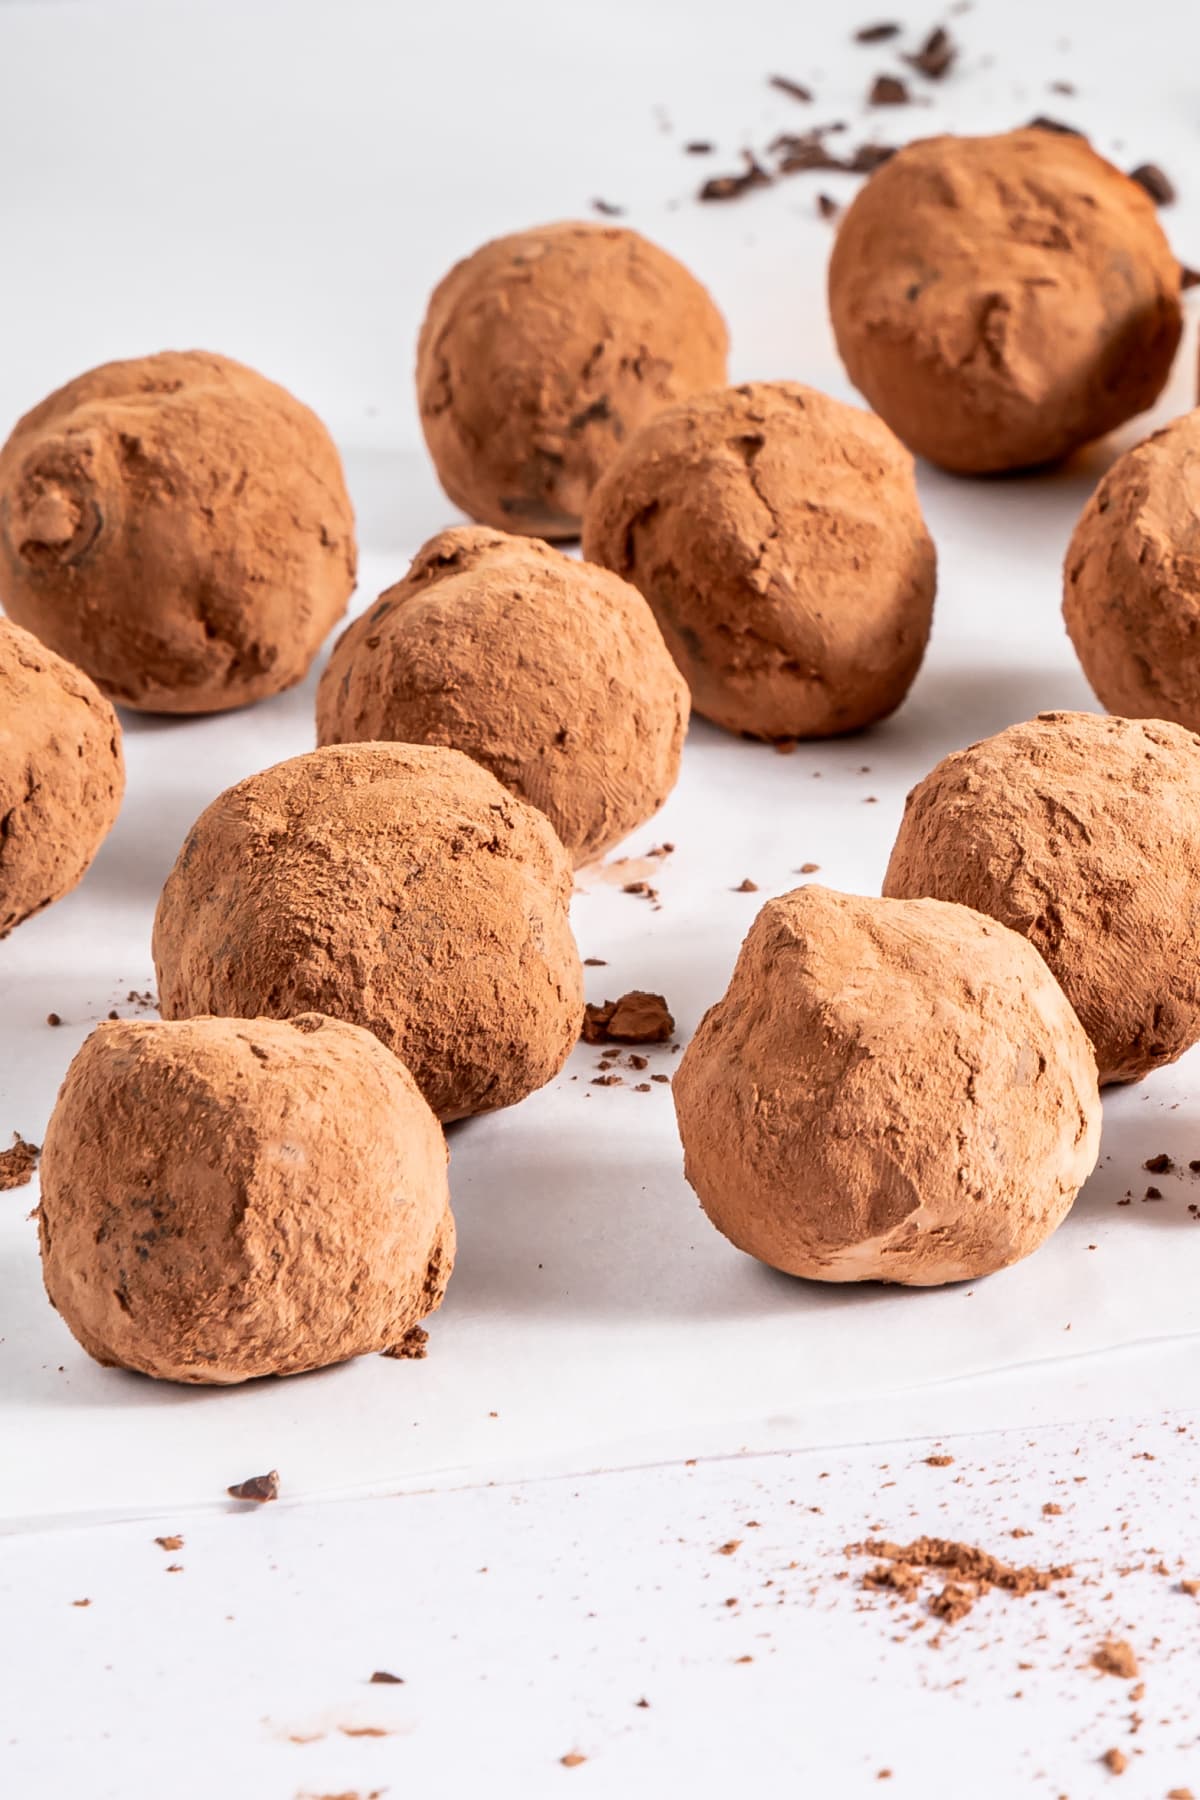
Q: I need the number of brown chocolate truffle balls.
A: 11